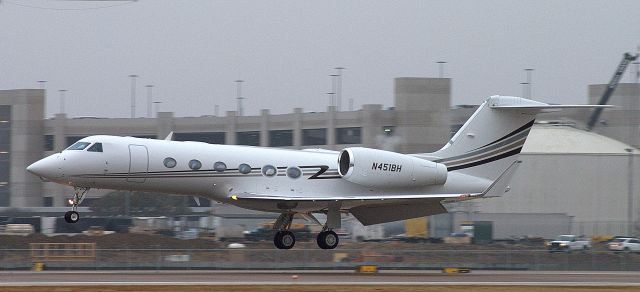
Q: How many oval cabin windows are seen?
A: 6